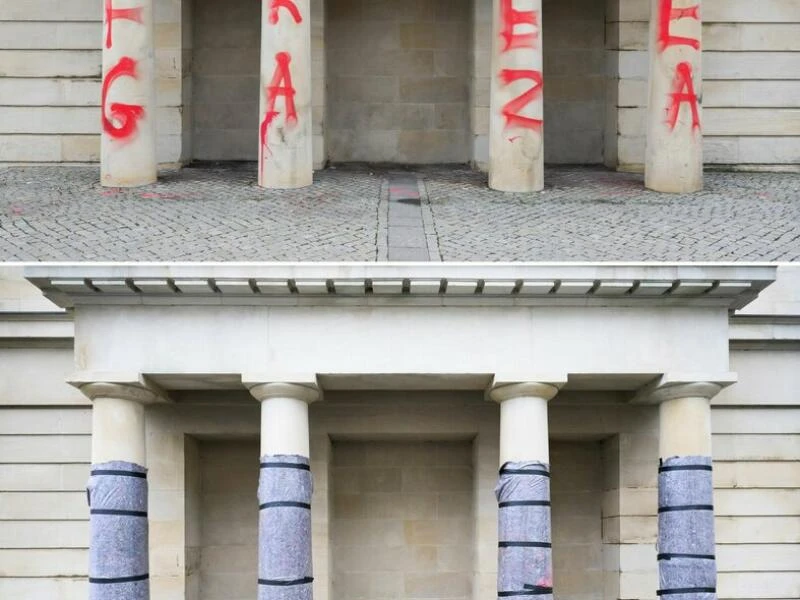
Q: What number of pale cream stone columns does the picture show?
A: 8